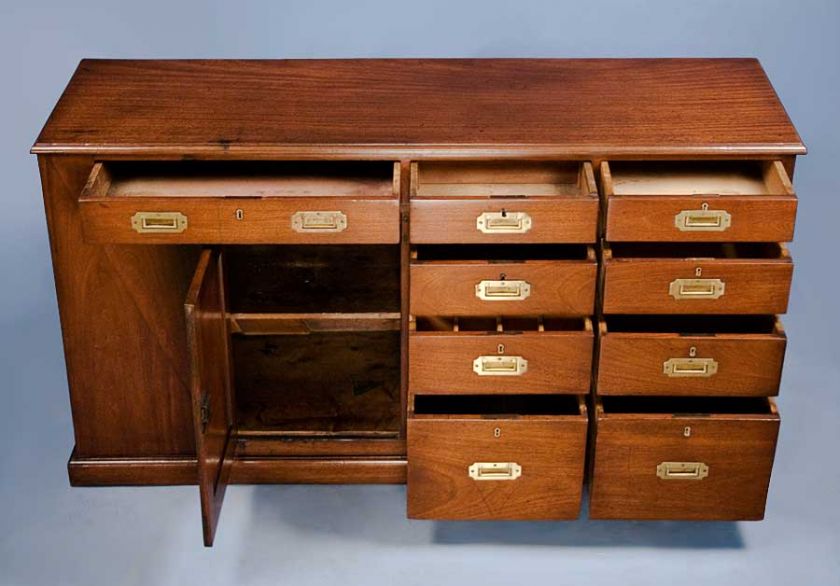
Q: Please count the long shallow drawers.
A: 1